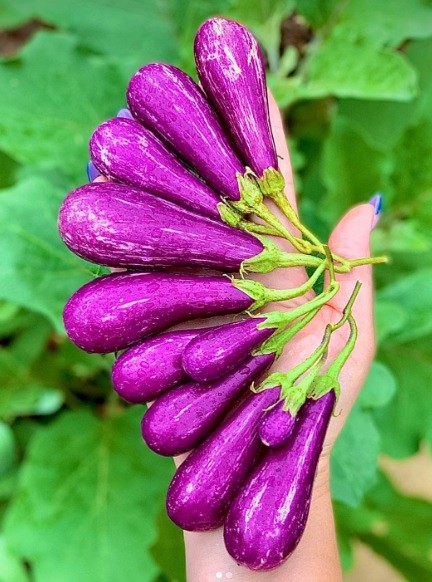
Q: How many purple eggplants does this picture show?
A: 11